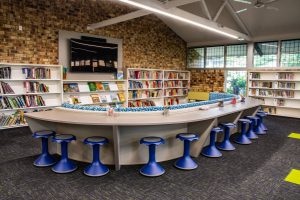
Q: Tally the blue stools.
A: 11